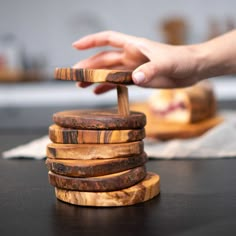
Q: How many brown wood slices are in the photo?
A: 7